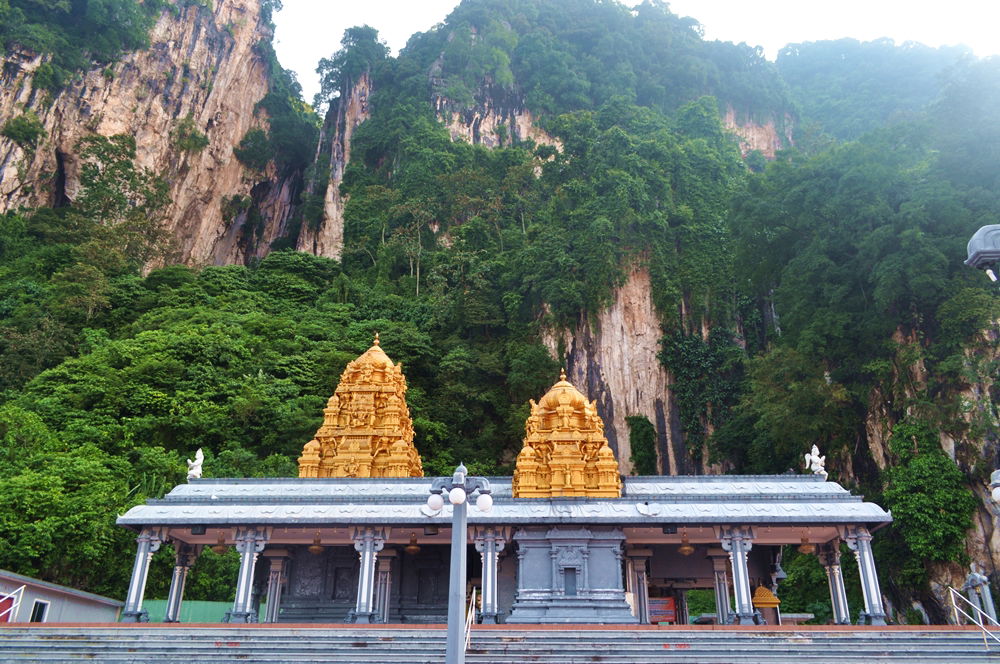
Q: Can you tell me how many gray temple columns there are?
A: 12